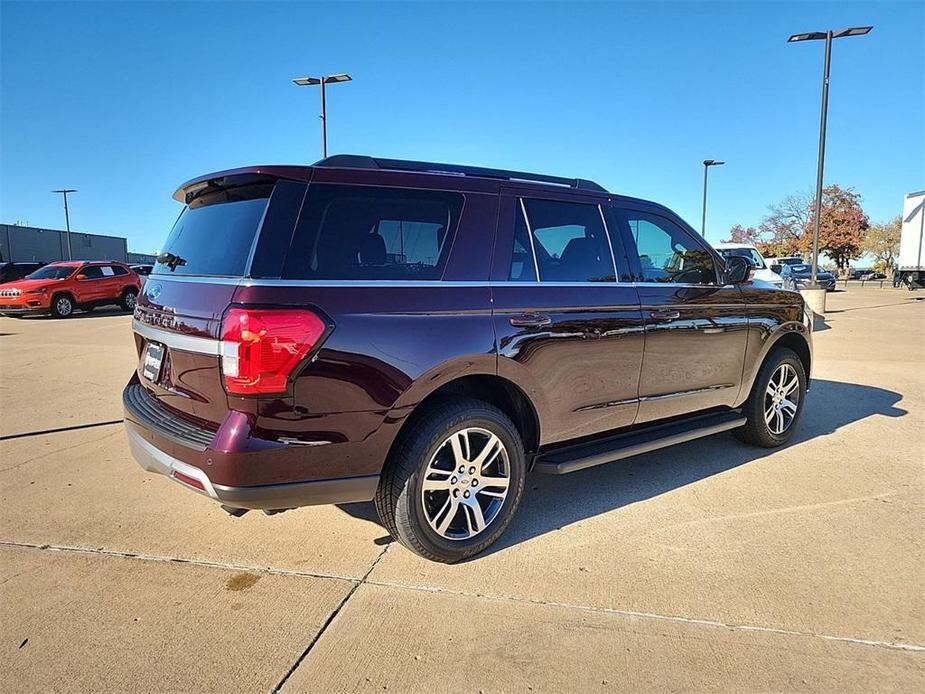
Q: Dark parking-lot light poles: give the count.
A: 4